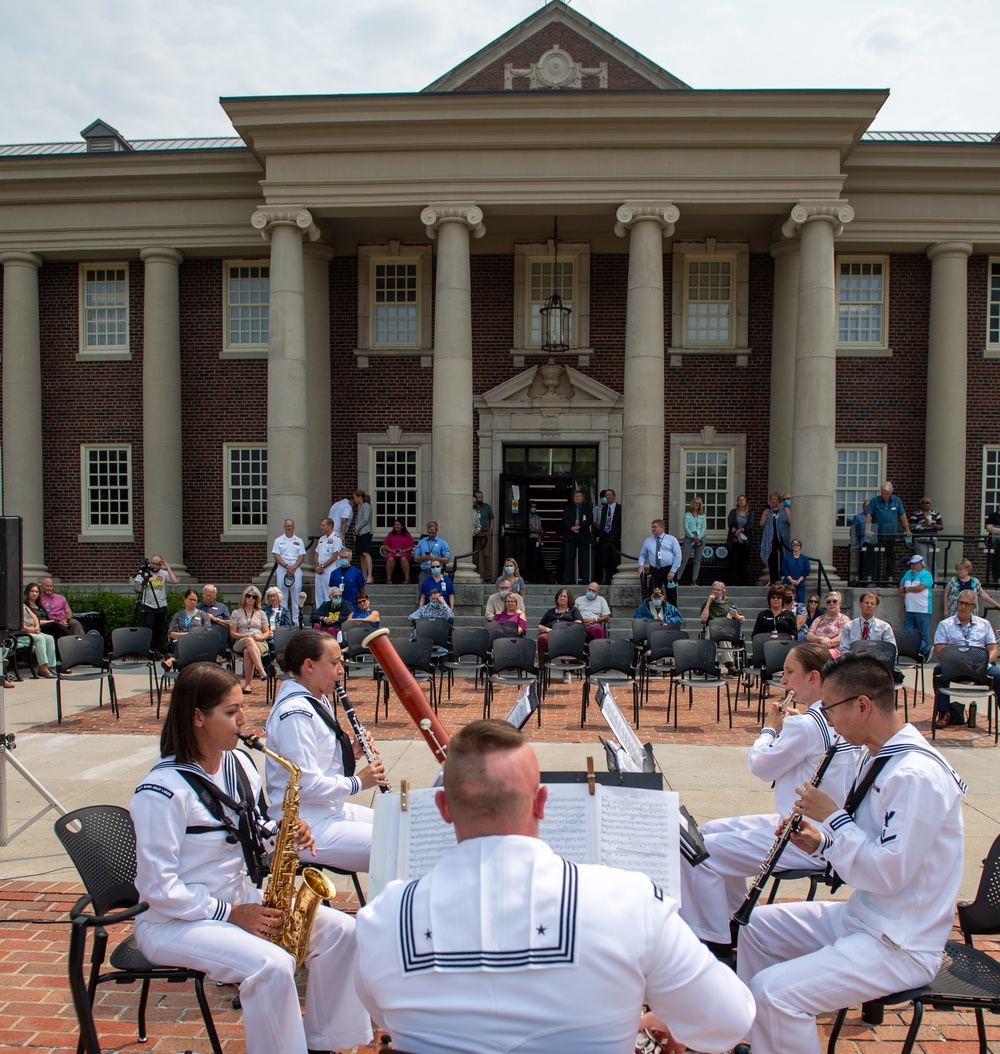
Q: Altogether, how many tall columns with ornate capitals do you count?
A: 4